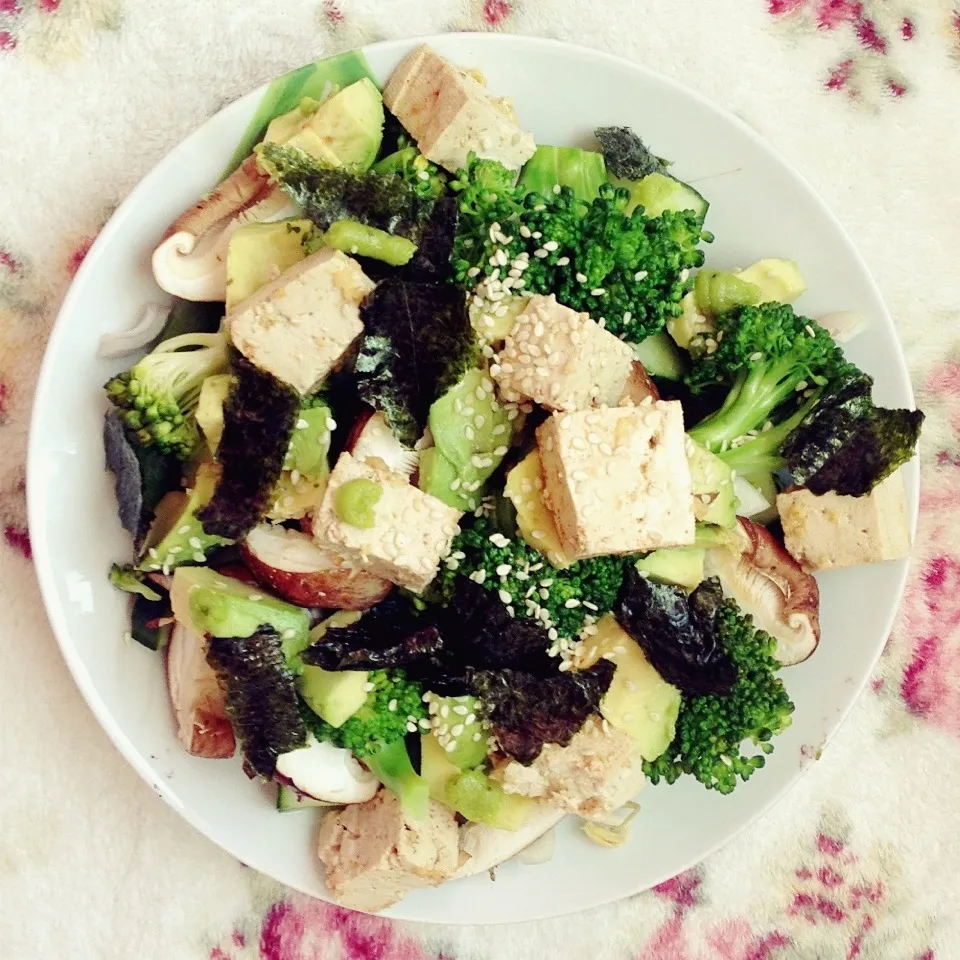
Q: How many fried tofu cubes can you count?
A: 8